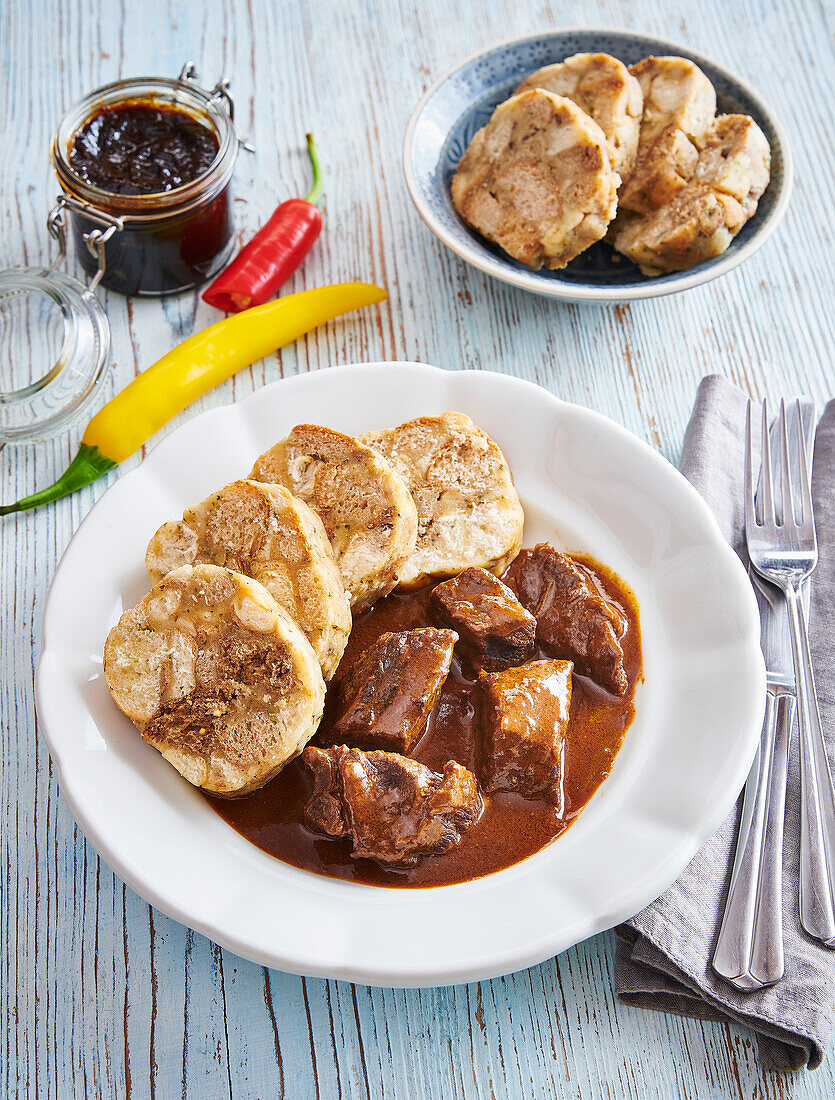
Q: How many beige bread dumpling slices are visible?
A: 8